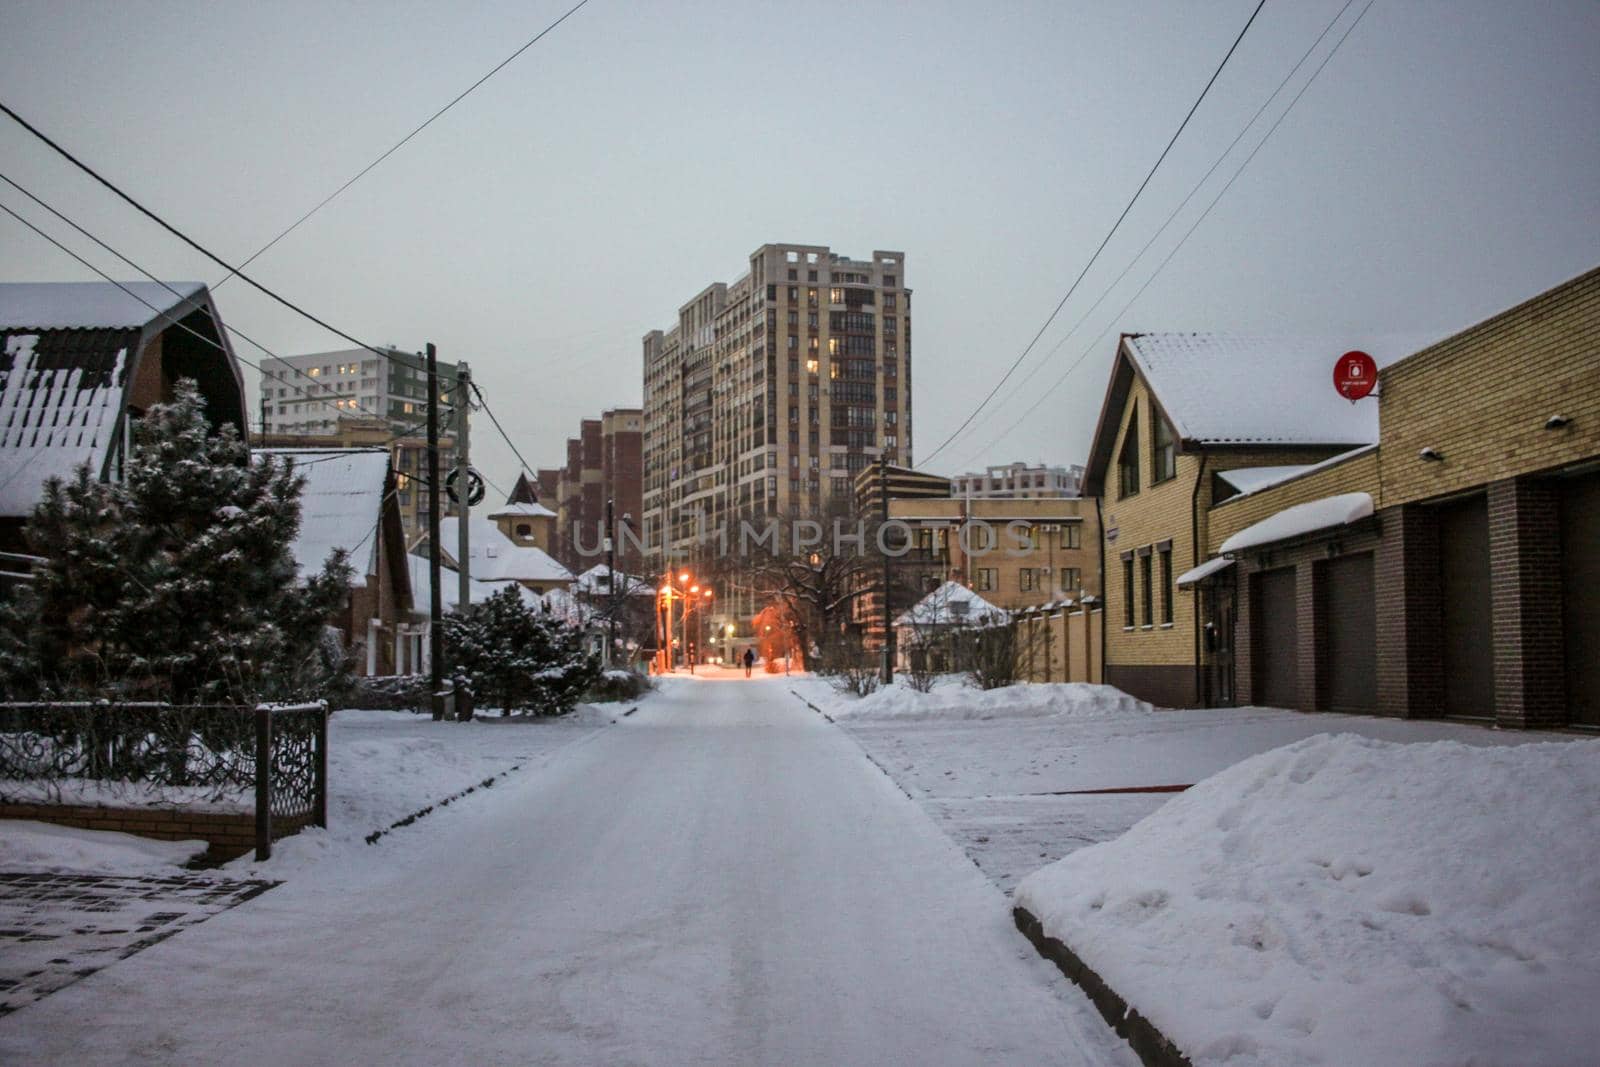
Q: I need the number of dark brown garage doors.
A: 4